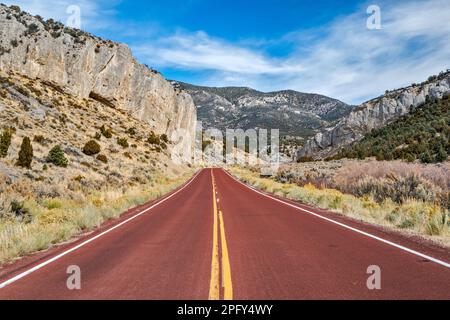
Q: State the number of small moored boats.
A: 0